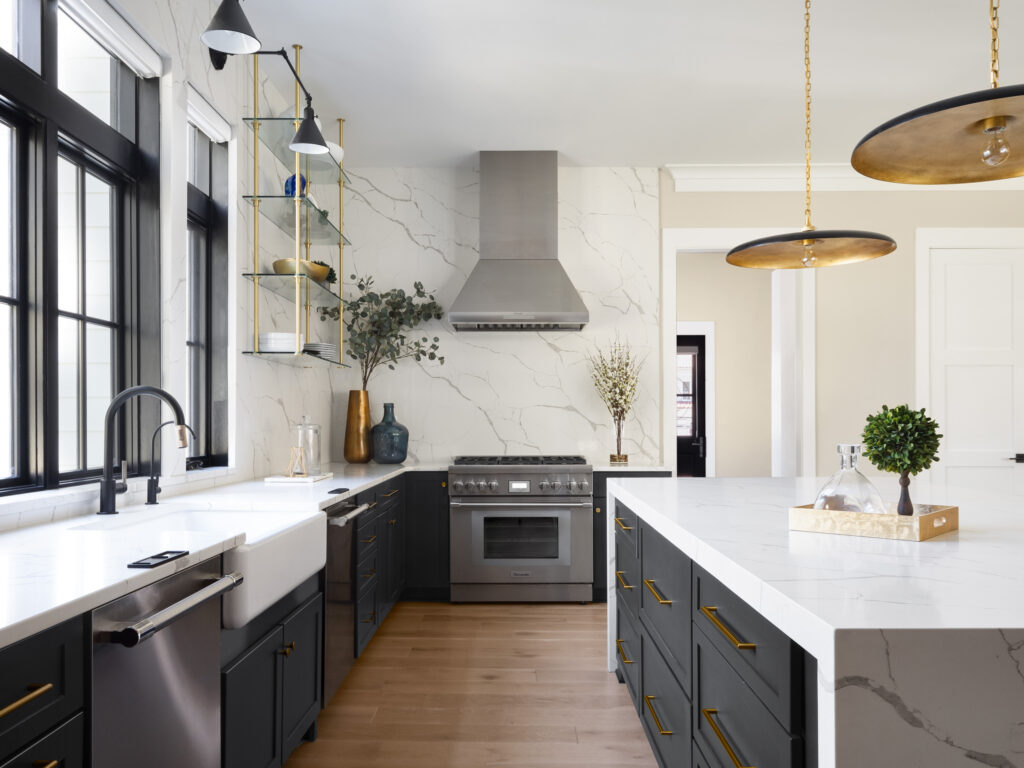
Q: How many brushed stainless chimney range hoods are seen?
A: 1